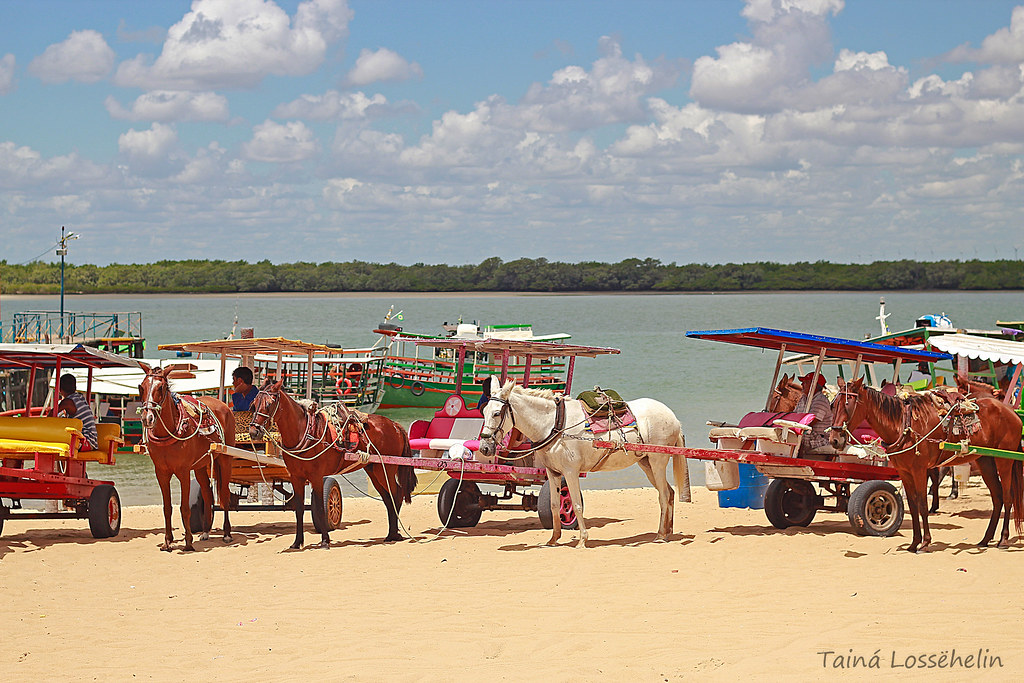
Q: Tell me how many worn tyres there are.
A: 1